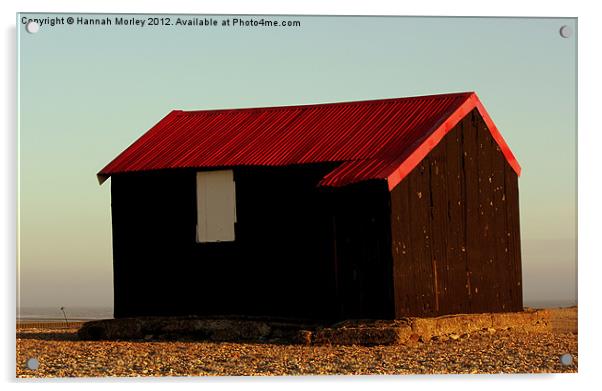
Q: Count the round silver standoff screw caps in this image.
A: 4